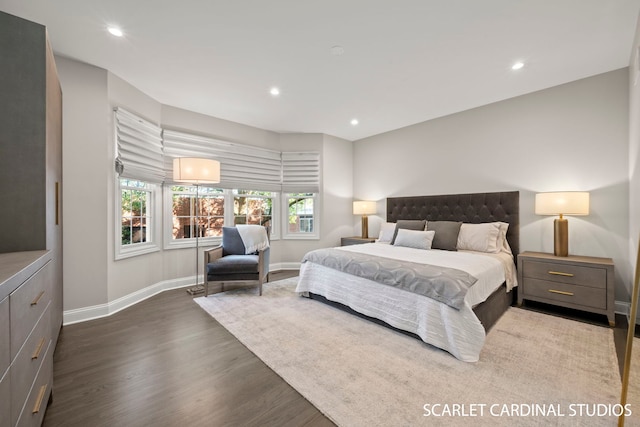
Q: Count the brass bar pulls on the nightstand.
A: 2